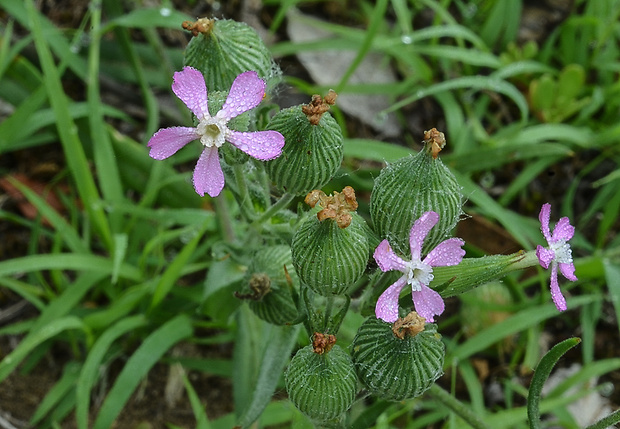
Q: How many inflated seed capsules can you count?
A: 7